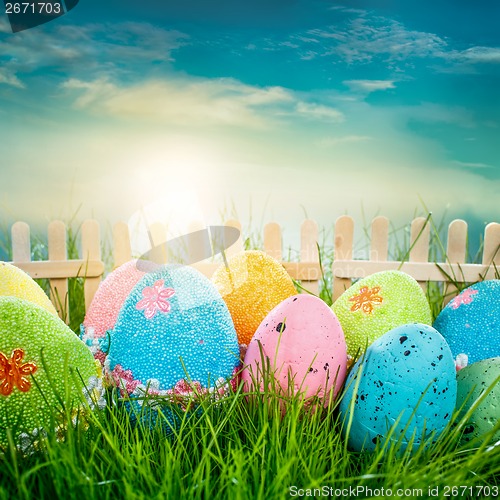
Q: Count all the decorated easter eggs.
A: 10